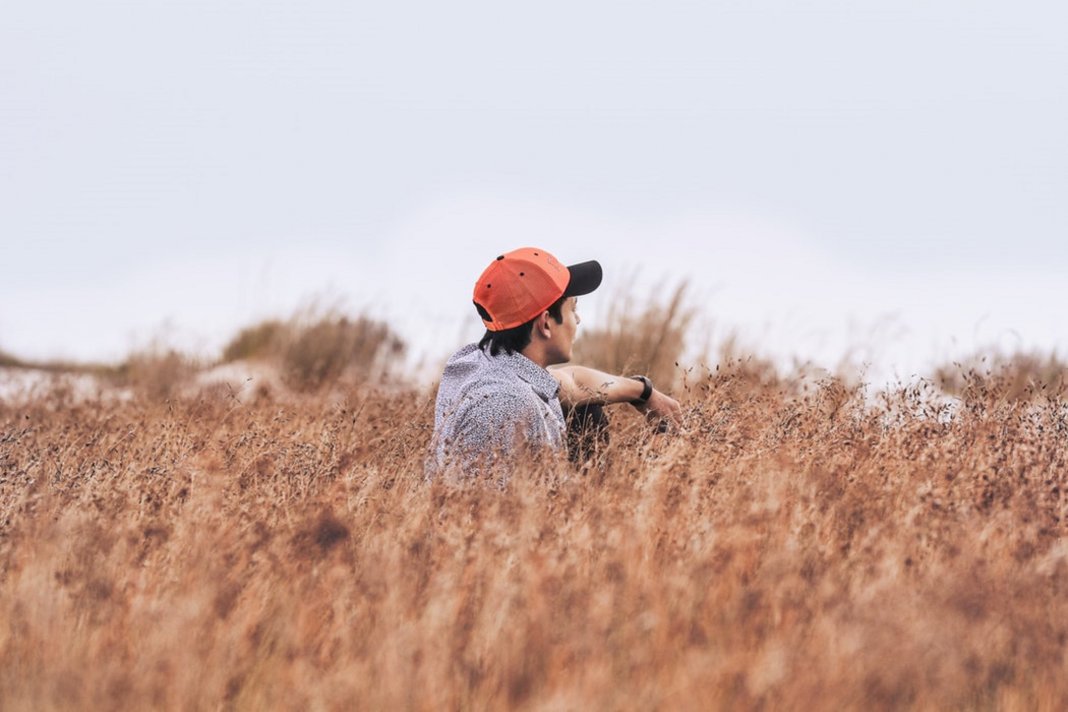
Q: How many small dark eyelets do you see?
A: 3